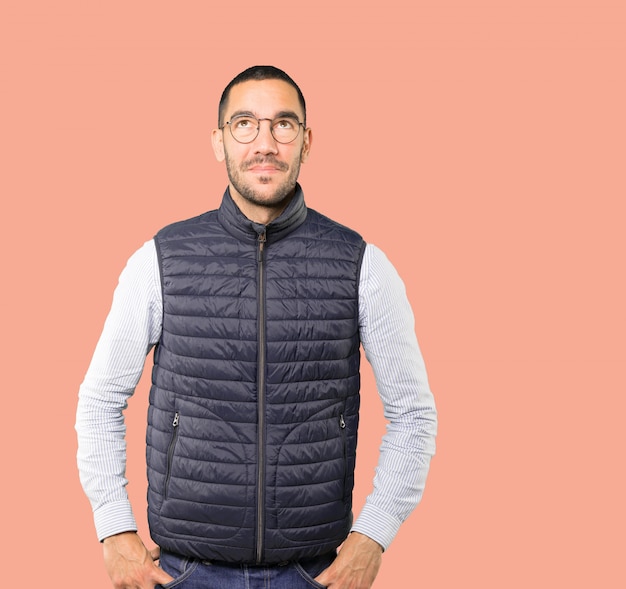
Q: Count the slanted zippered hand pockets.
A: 2